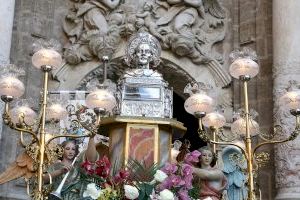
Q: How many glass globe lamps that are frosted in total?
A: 10